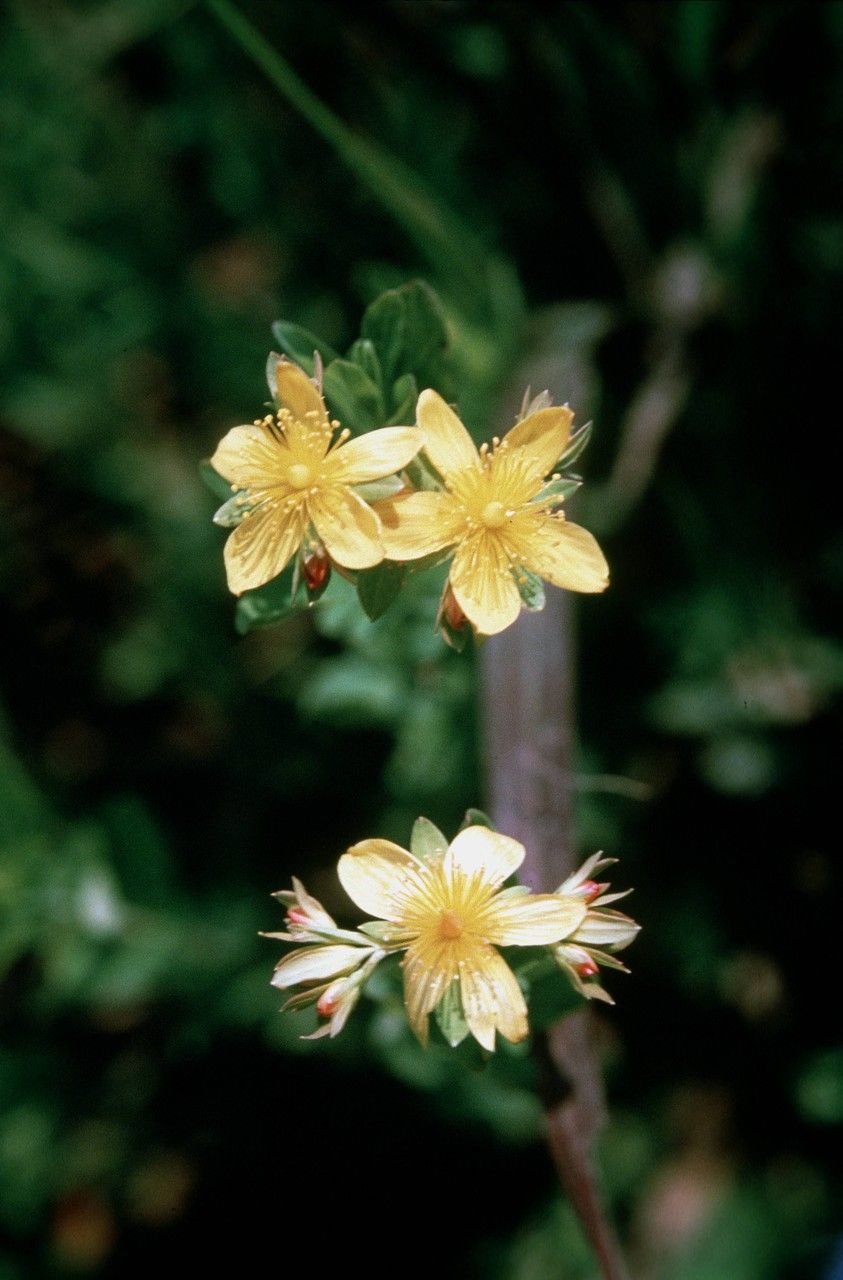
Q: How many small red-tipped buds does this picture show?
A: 6